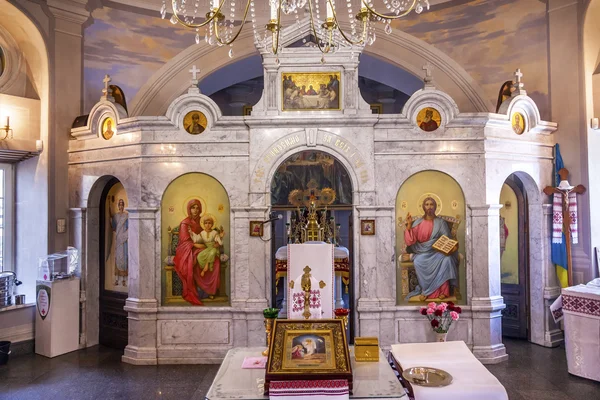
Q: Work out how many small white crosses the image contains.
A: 4